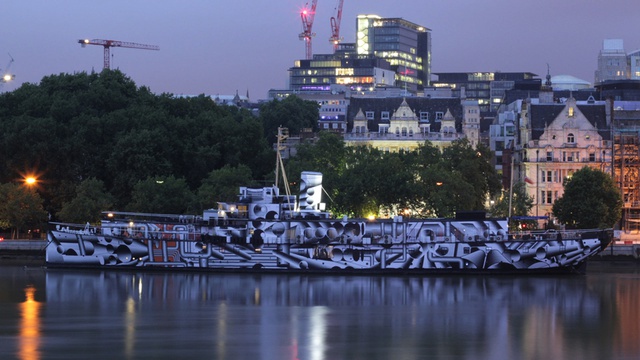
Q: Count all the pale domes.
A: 1